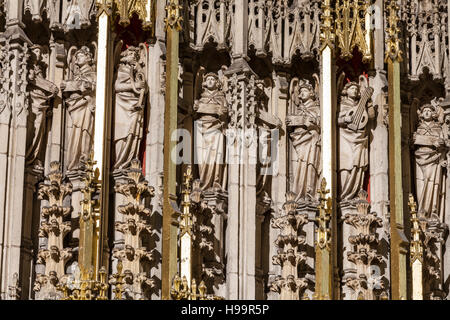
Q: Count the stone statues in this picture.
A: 8